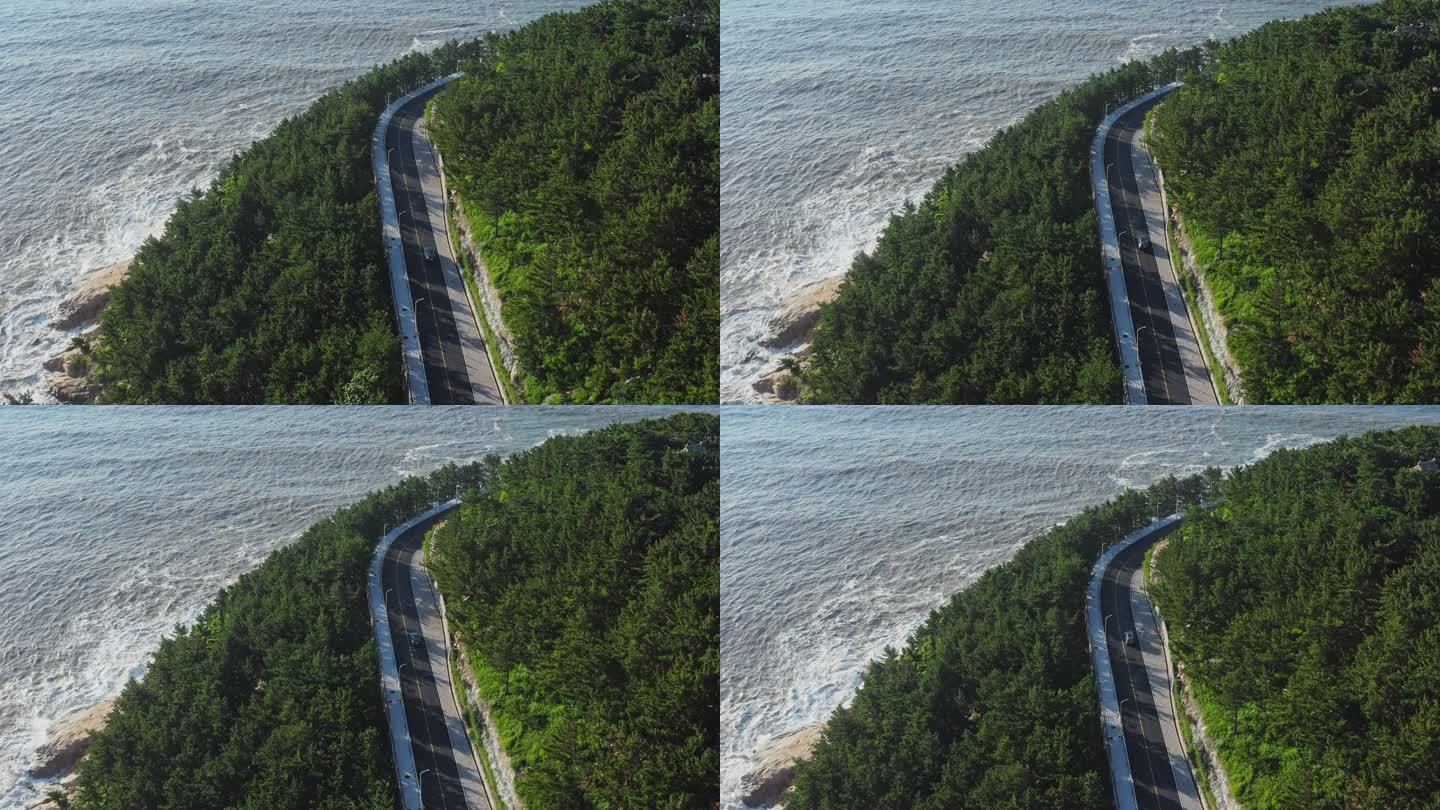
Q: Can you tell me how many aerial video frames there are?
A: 4